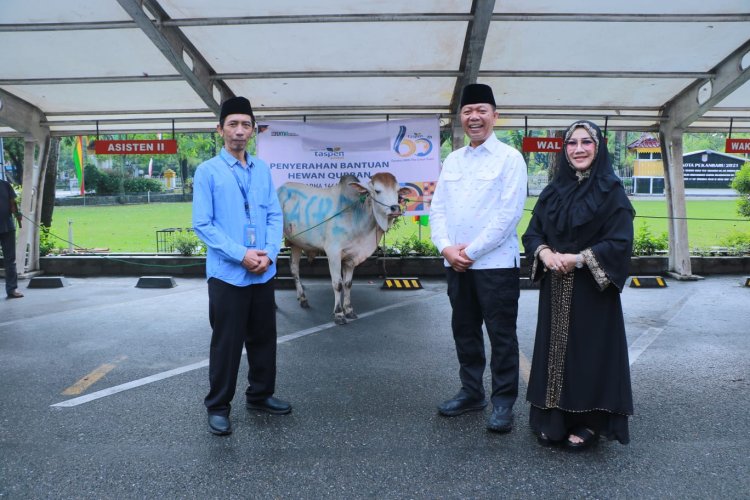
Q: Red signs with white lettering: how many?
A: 3